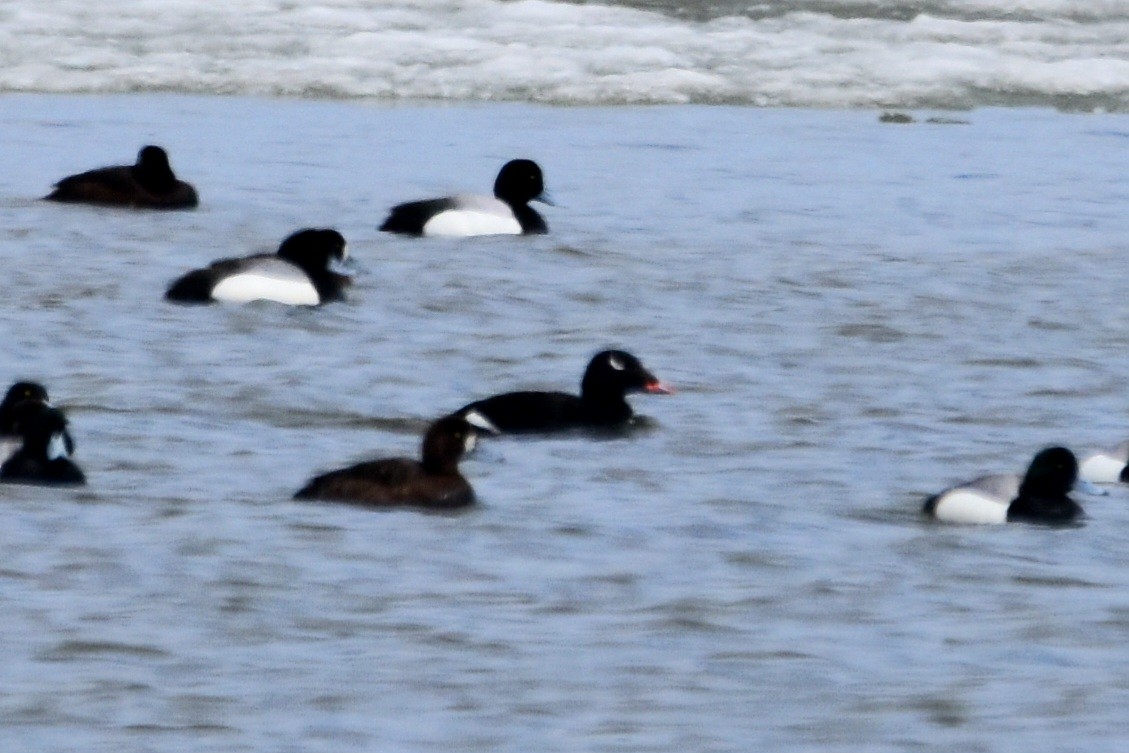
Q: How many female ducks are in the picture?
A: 2